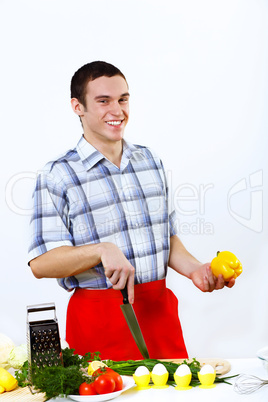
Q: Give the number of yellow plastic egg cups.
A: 4